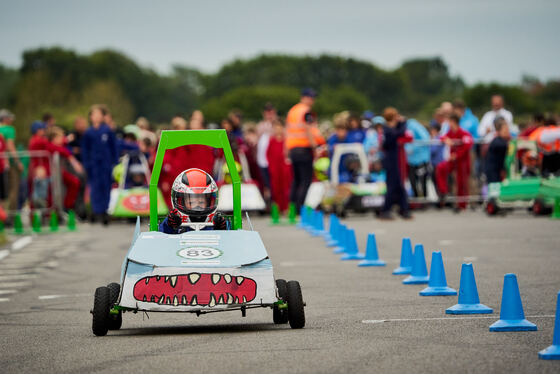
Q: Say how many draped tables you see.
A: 0